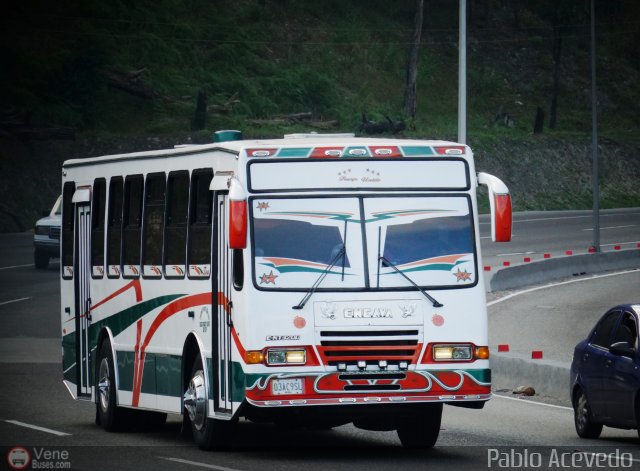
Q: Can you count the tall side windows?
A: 7